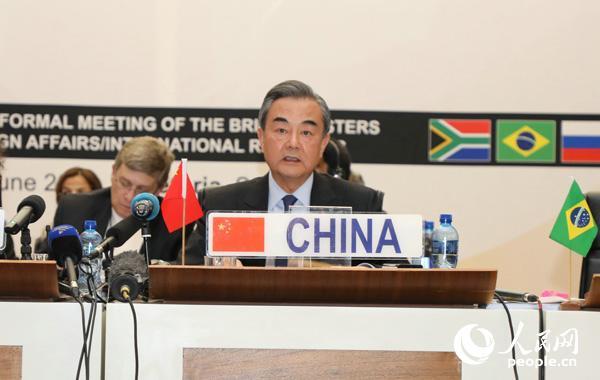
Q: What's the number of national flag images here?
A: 6